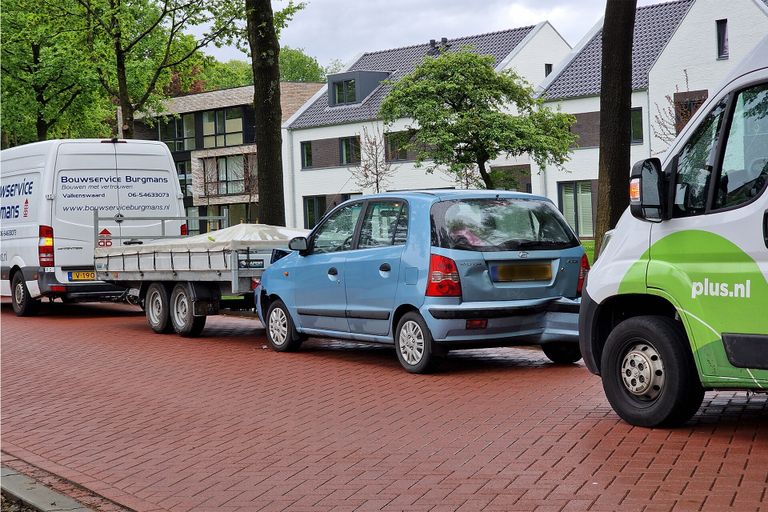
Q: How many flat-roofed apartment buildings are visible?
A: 1